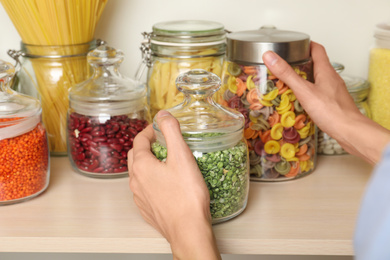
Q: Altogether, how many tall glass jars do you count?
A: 4